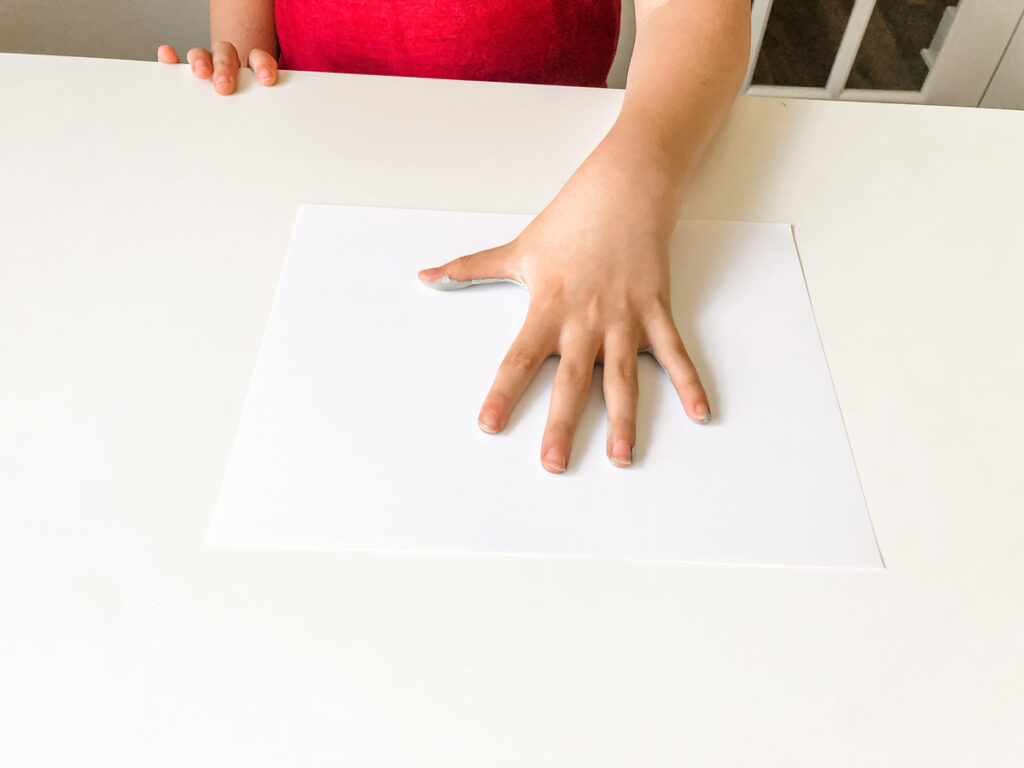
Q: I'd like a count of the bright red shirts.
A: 1